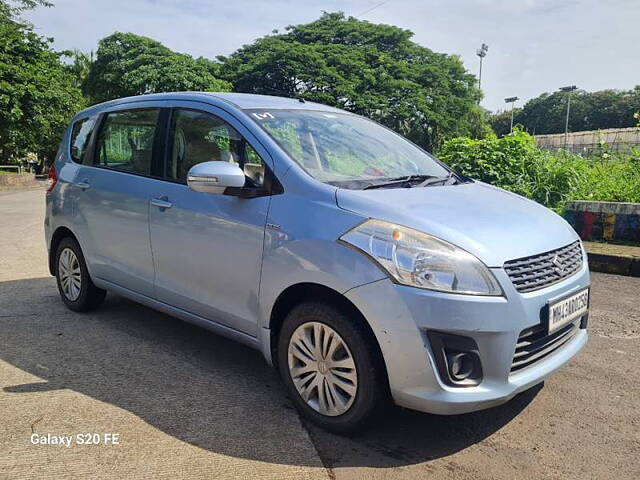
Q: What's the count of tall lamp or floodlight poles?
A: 3